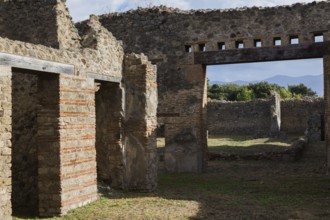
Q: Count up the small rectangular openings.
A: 8